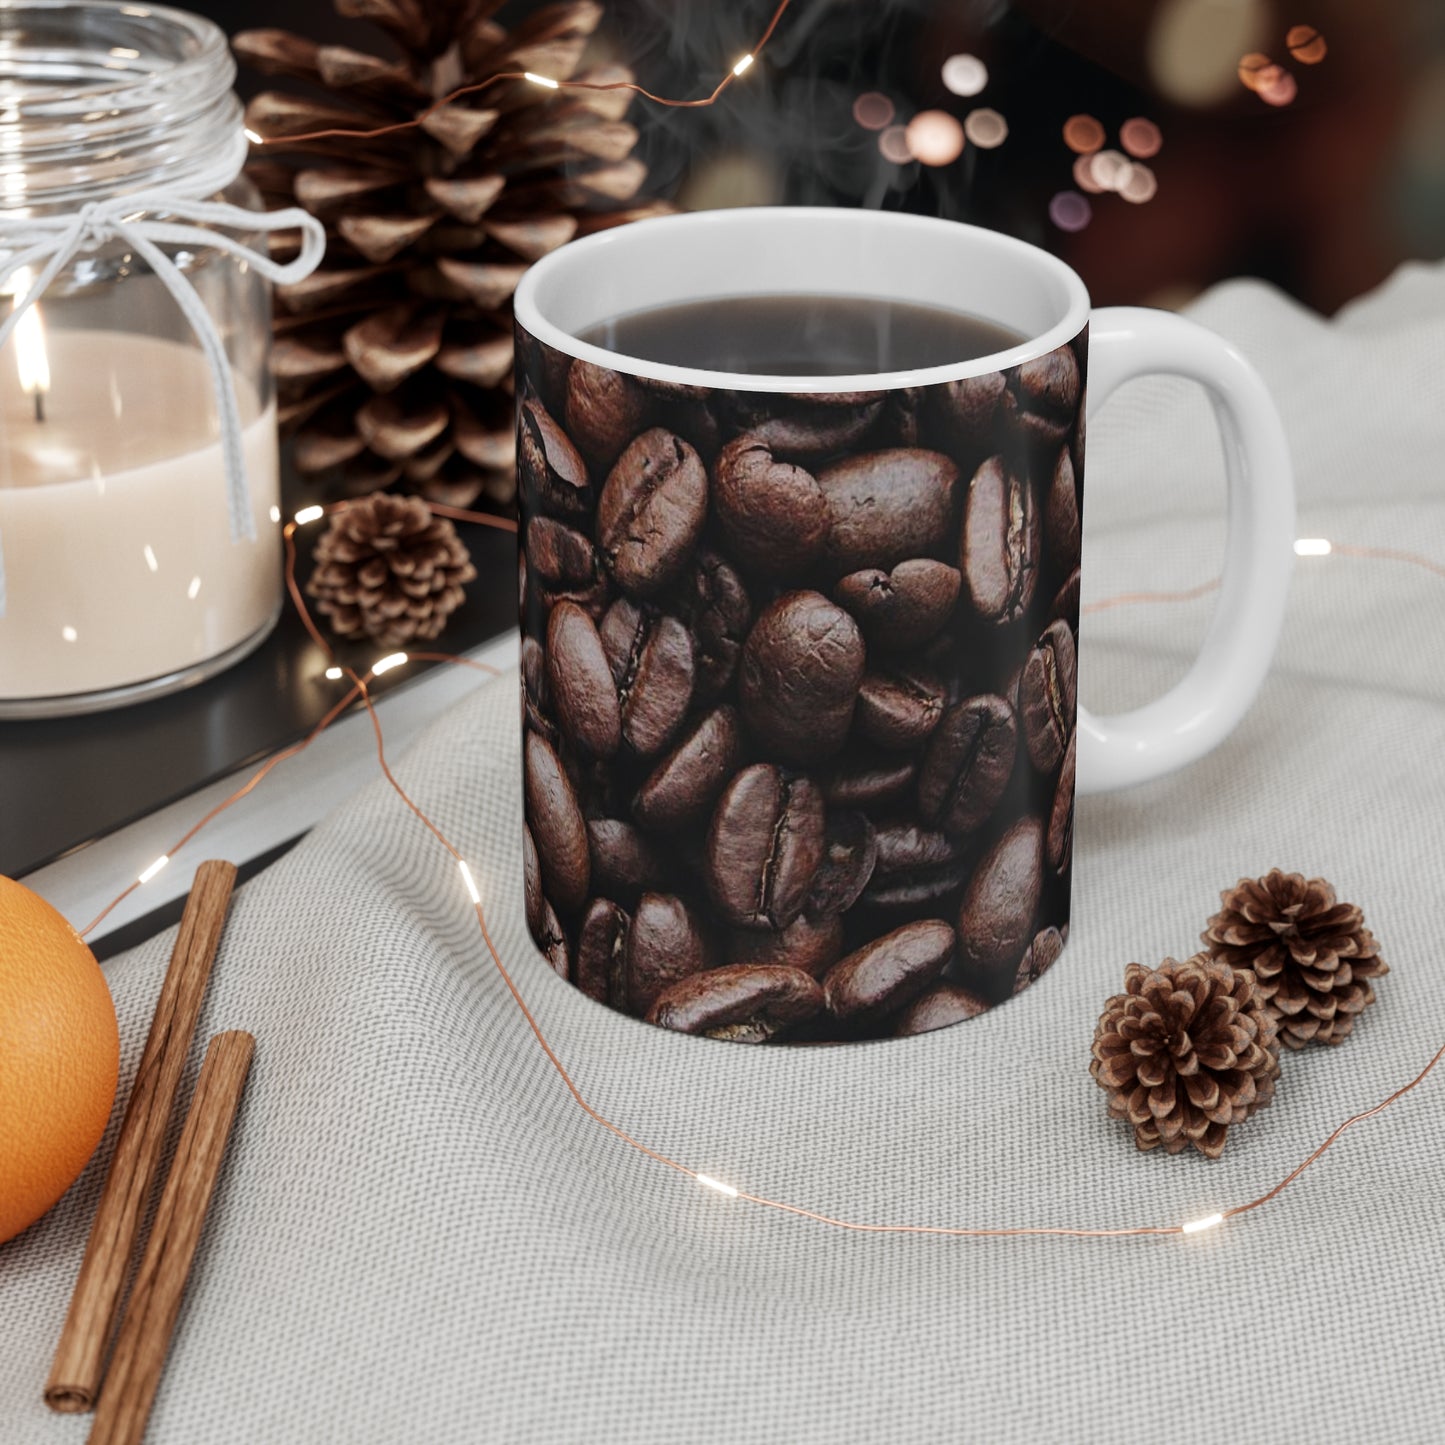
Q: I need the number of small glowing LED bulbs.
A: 11